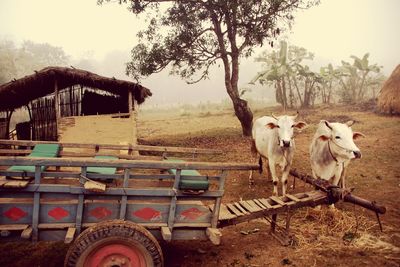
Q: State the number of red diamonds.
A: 5